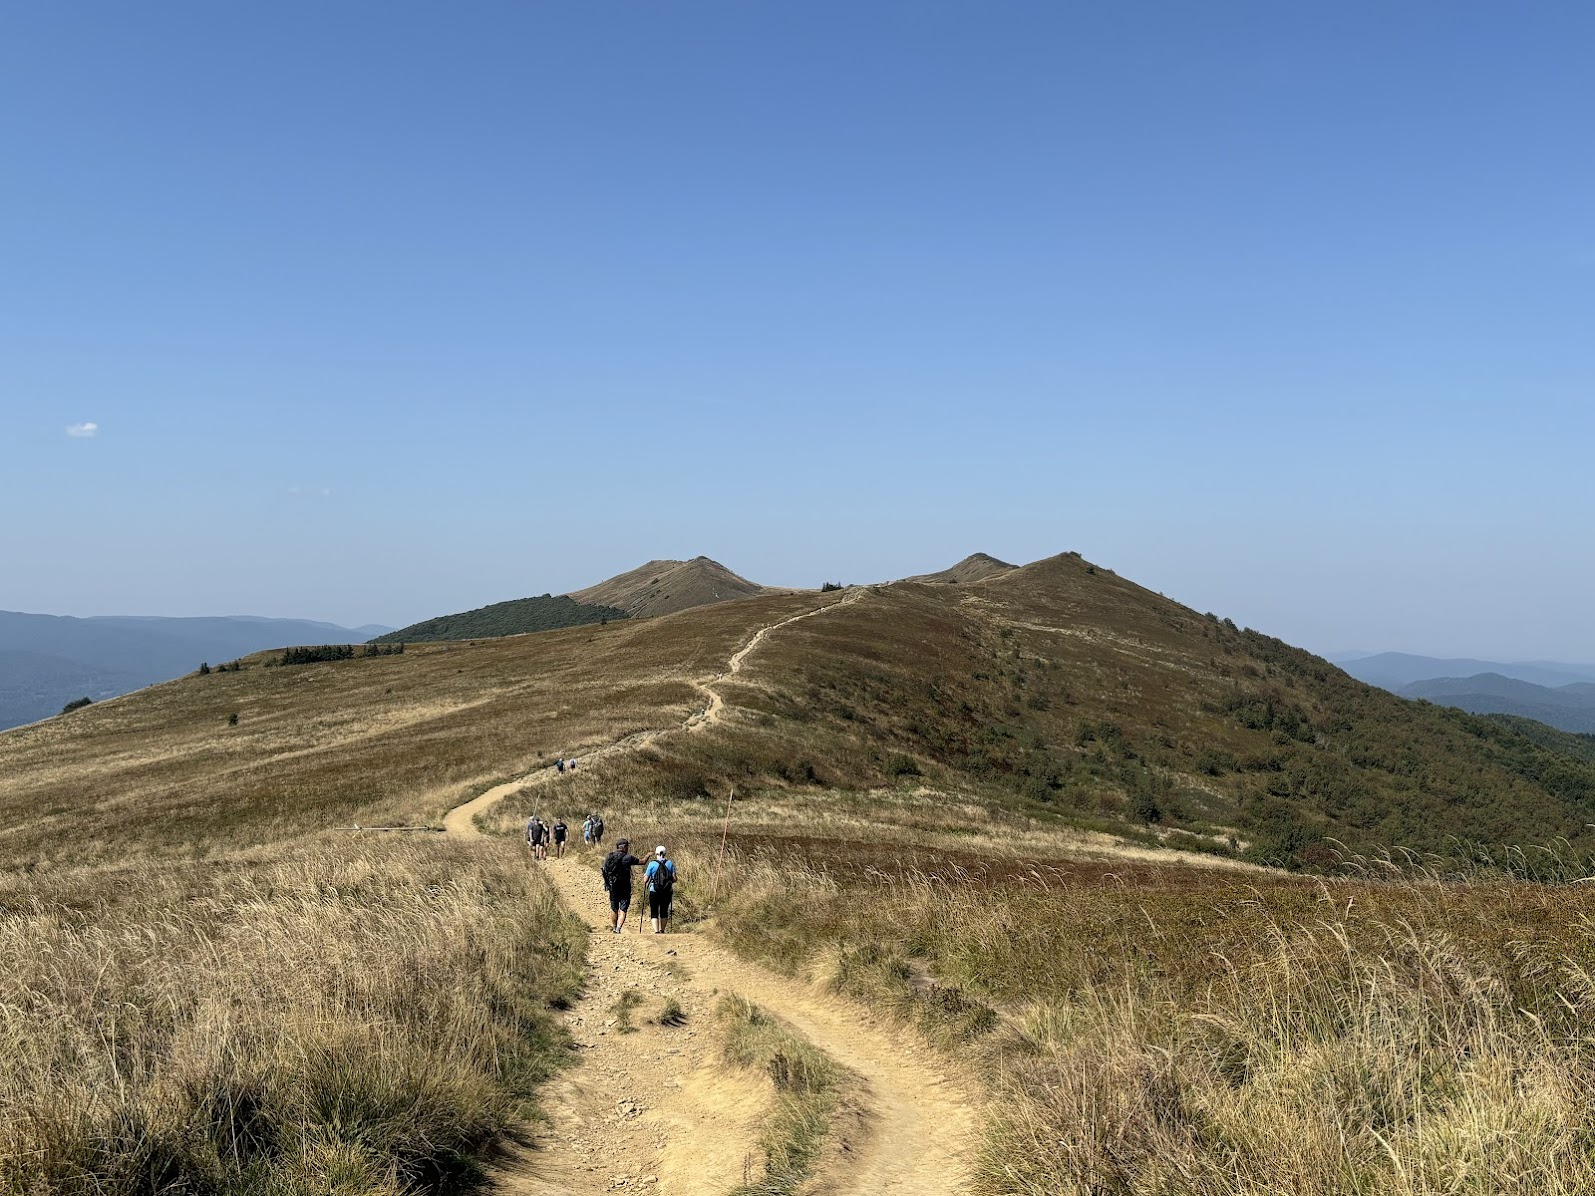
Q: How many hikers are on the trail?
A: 10